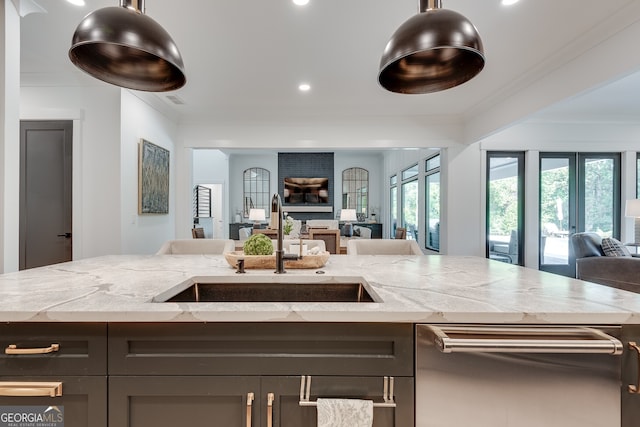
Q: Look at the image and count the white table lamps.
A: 3